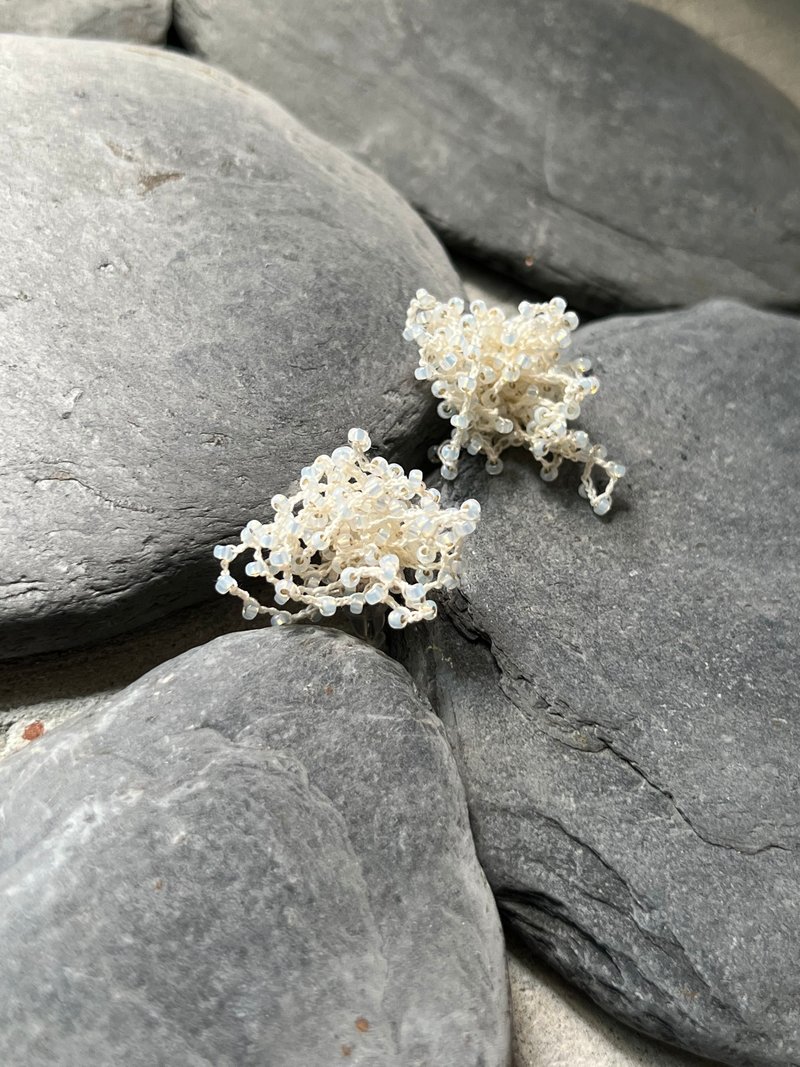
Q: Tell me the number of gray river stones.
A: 5